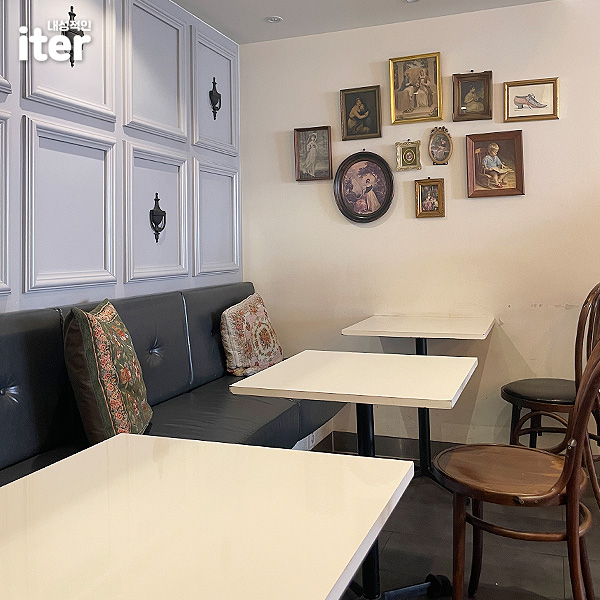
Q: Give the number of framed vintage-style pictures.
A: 10